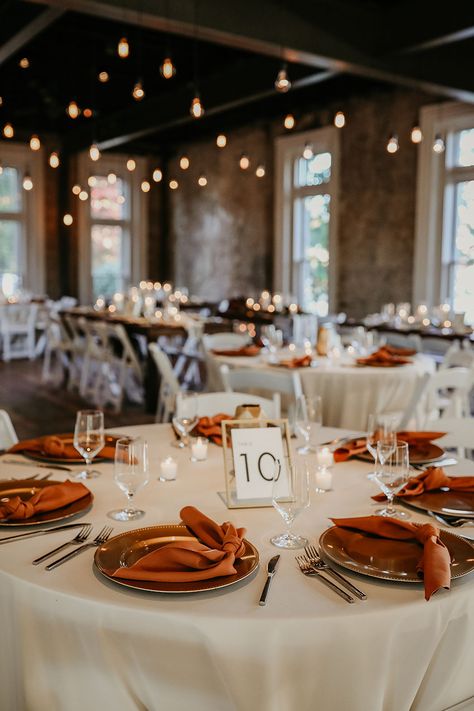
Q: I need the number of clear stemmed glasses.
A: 7